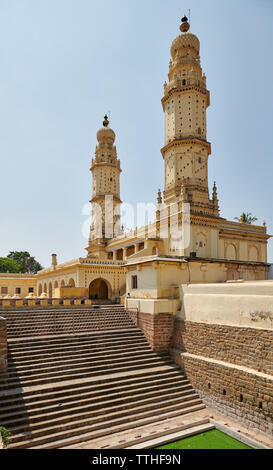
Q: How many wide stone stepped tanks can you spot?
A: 1